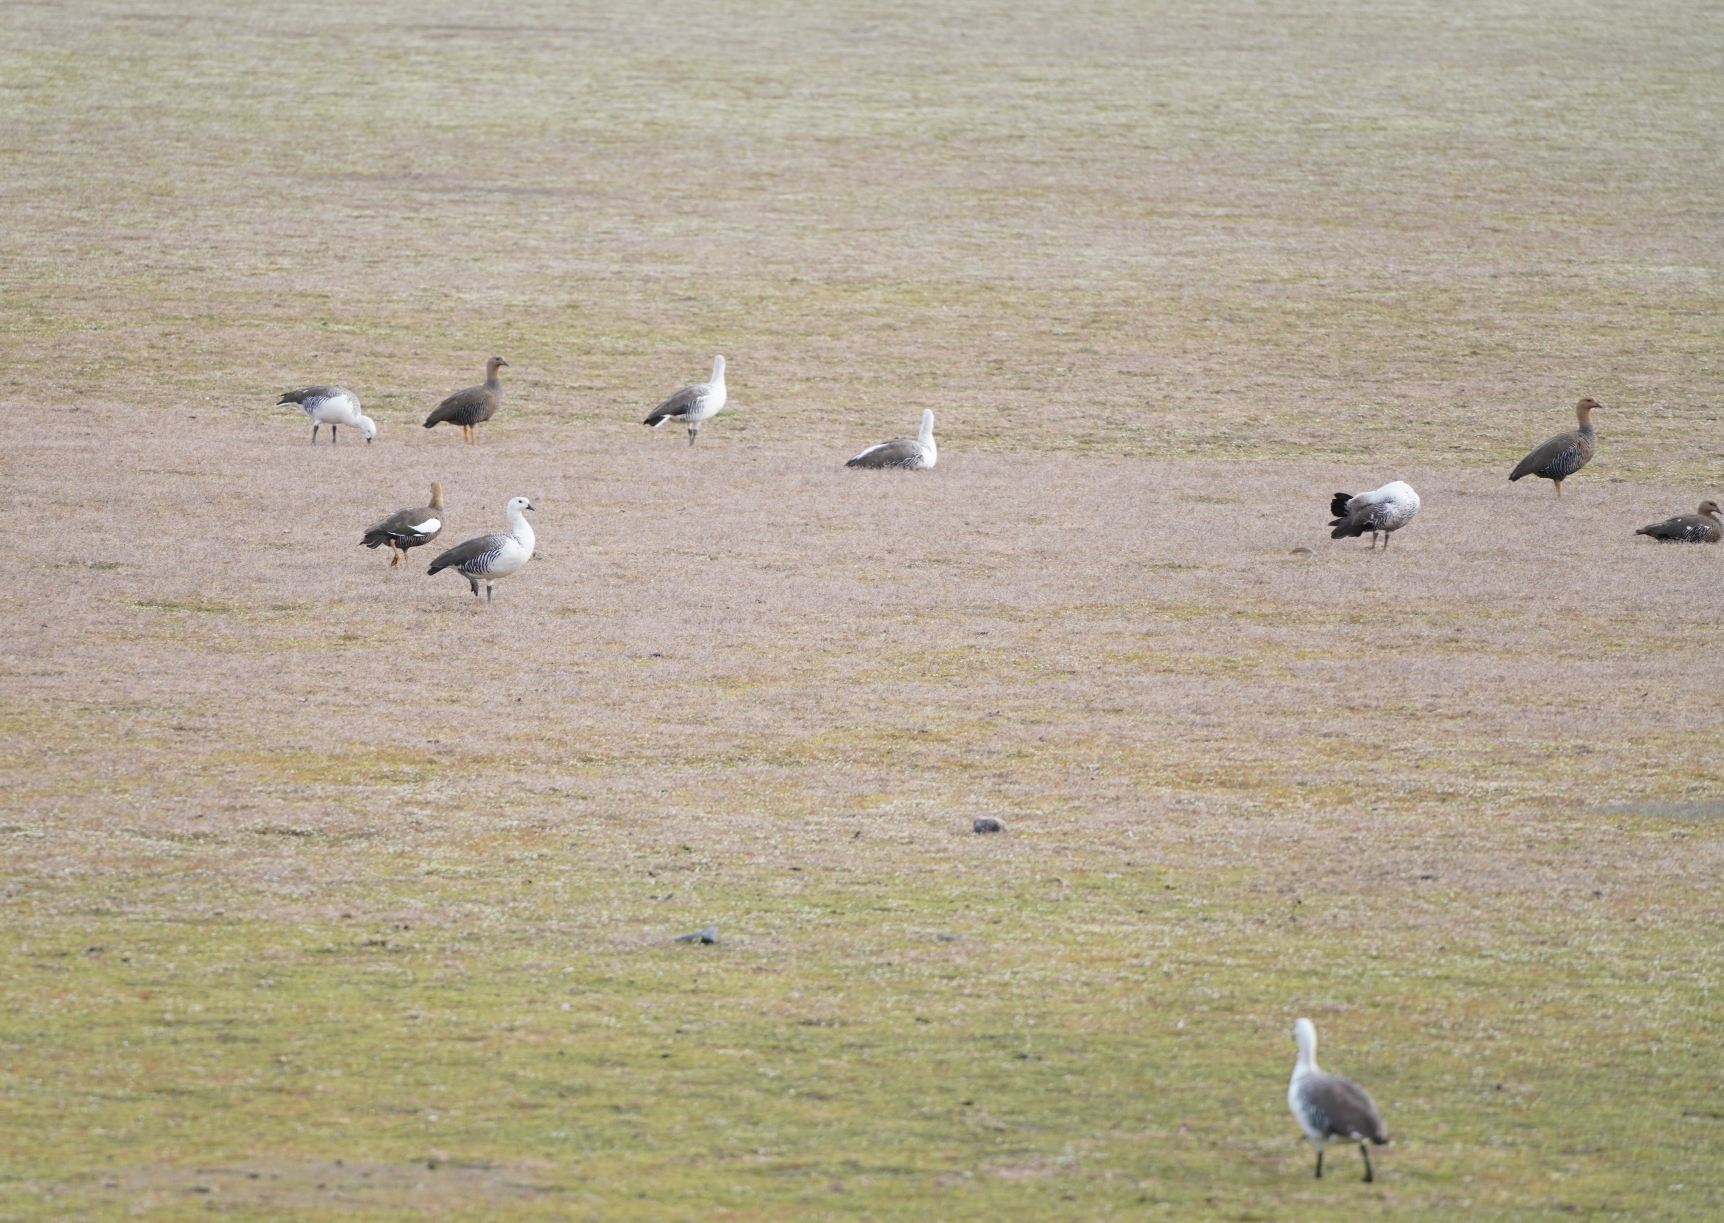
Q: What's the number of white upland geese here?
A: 6